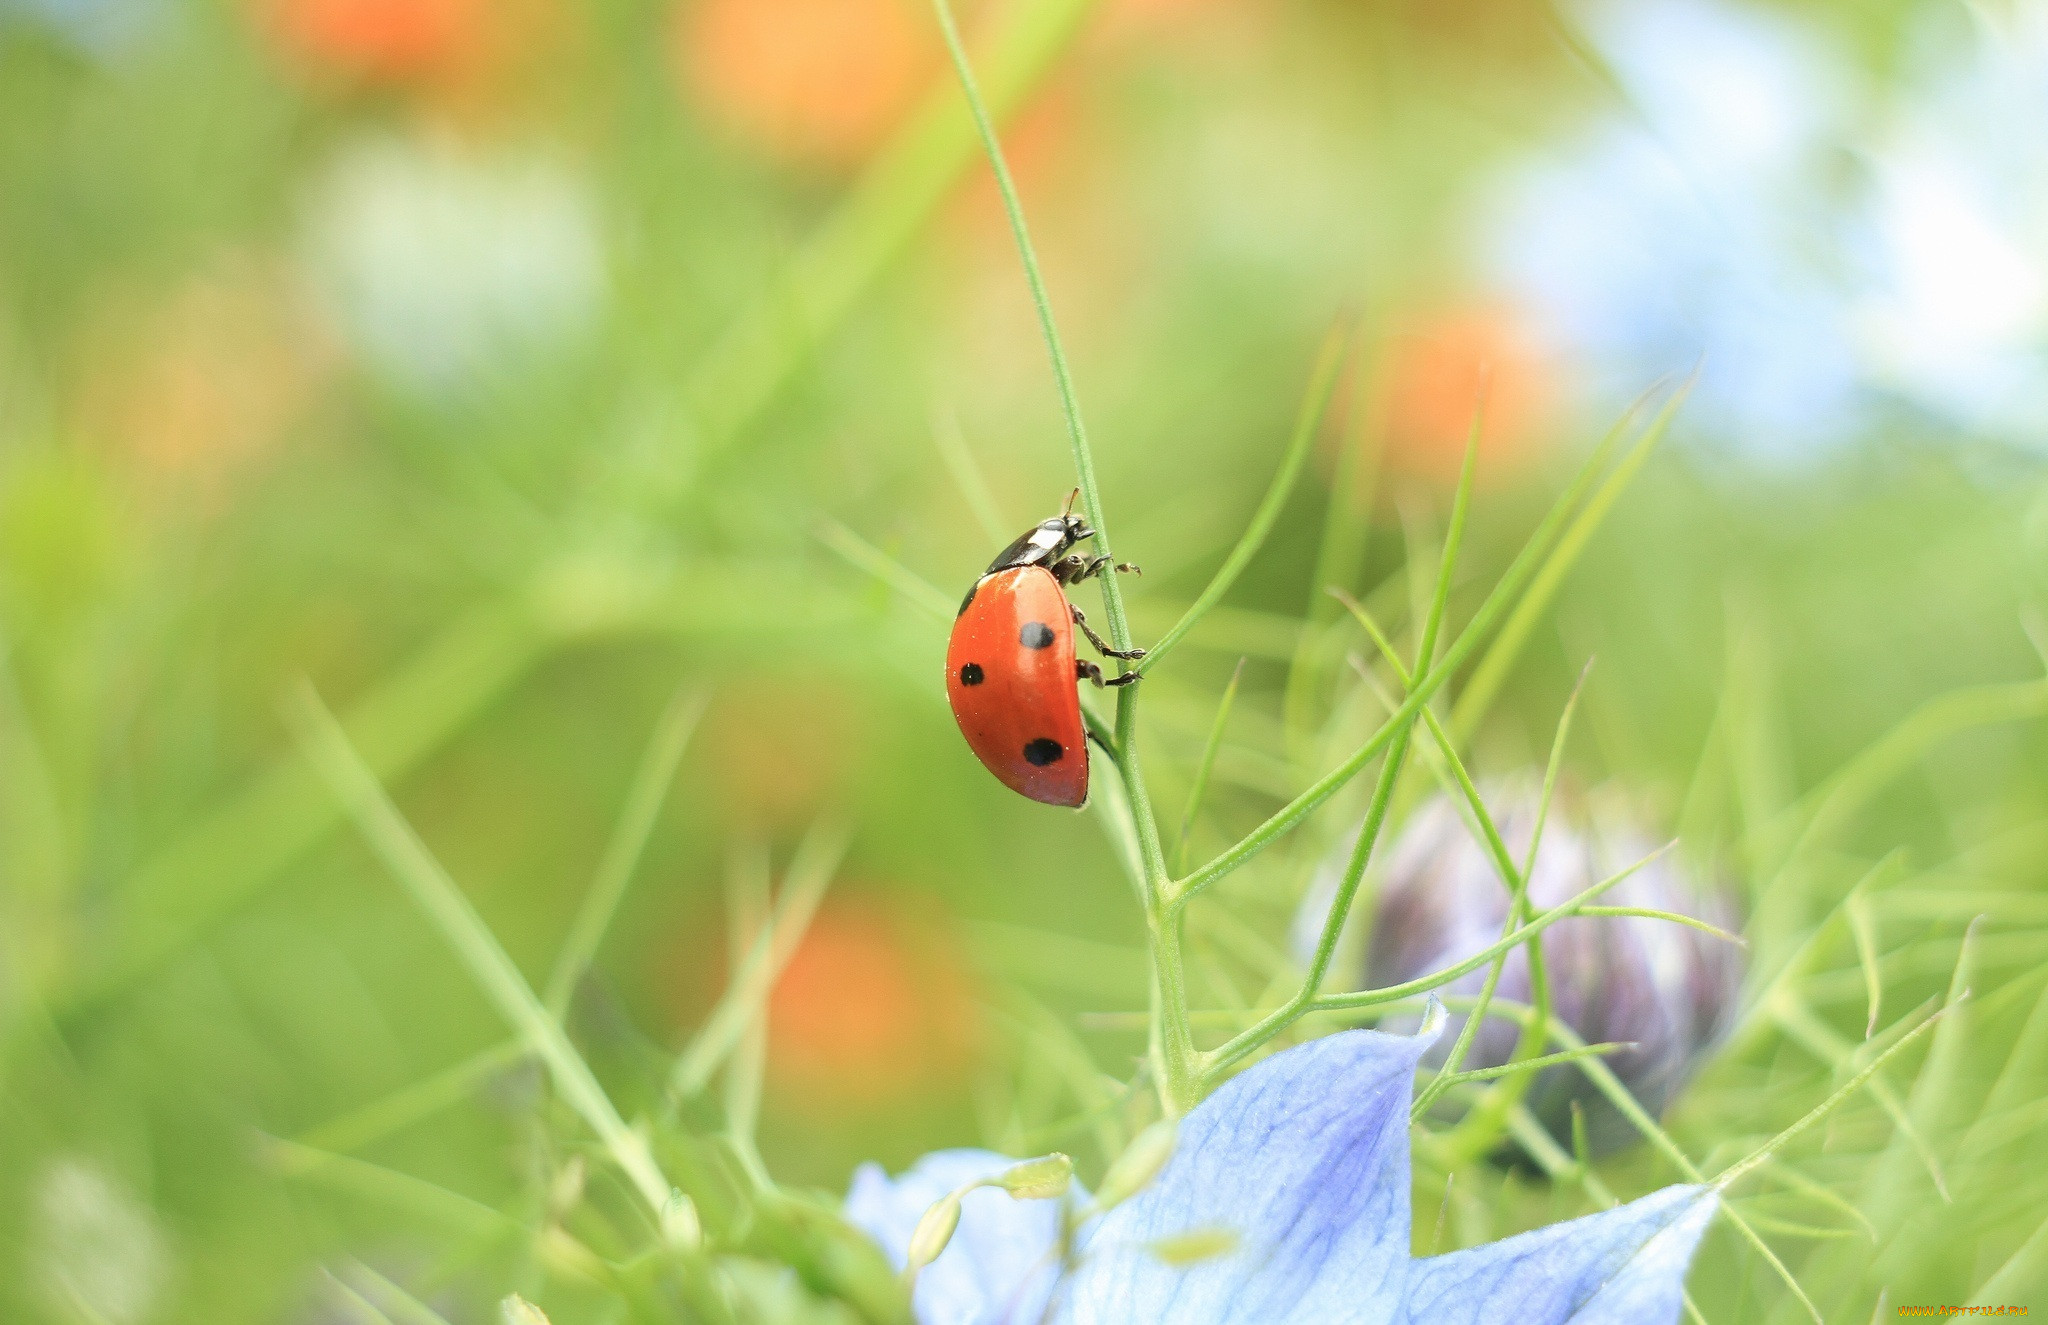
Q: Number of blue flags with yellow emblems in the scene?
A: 0